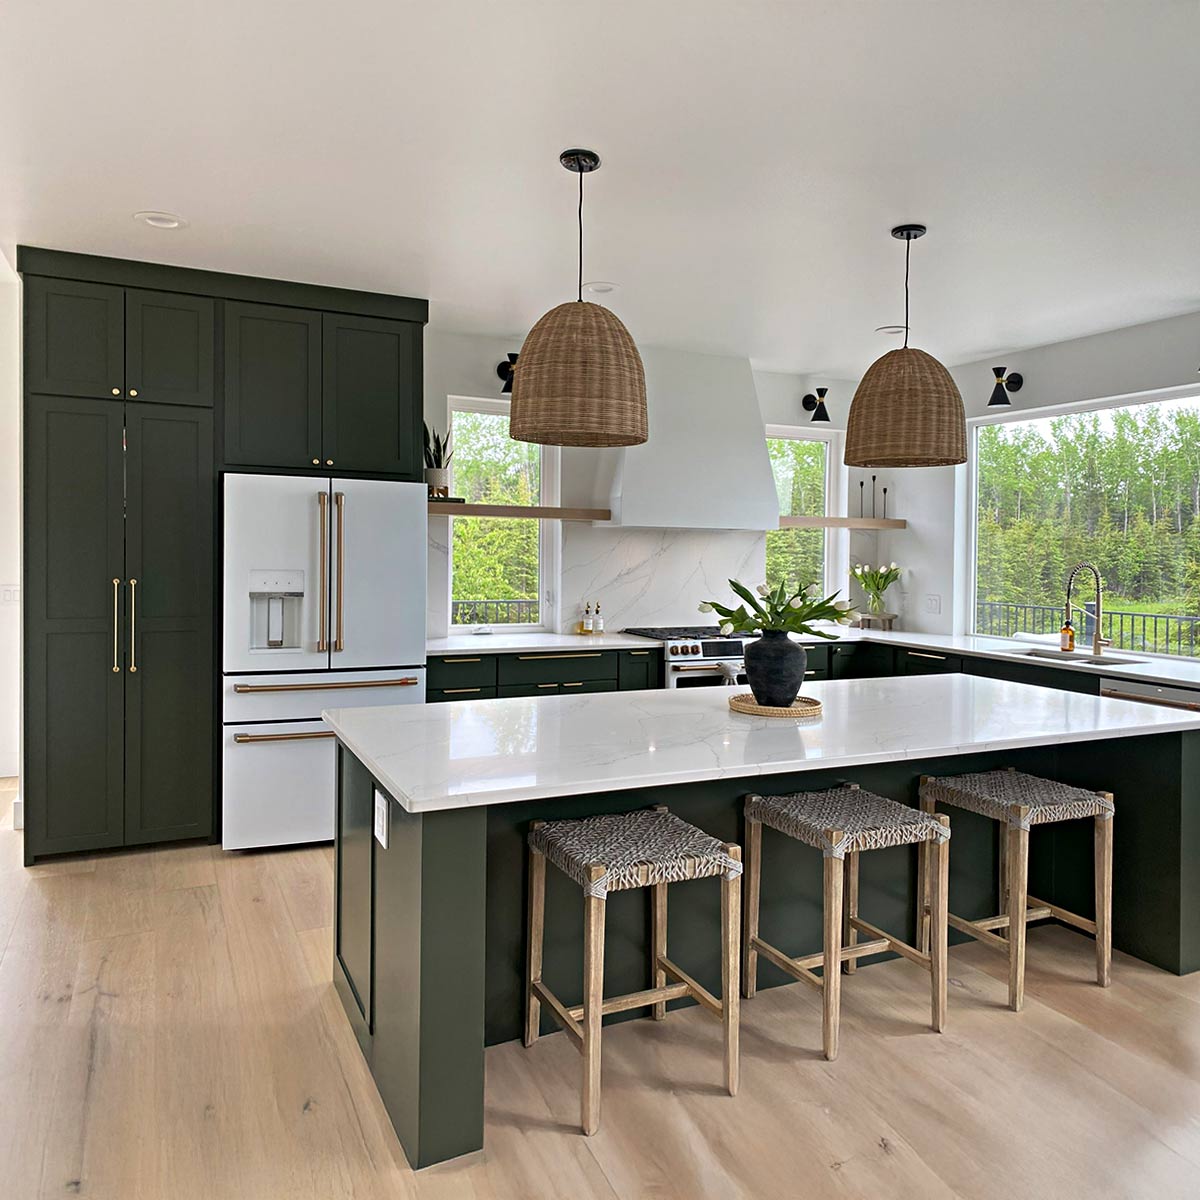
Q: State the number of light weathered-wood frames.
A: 3